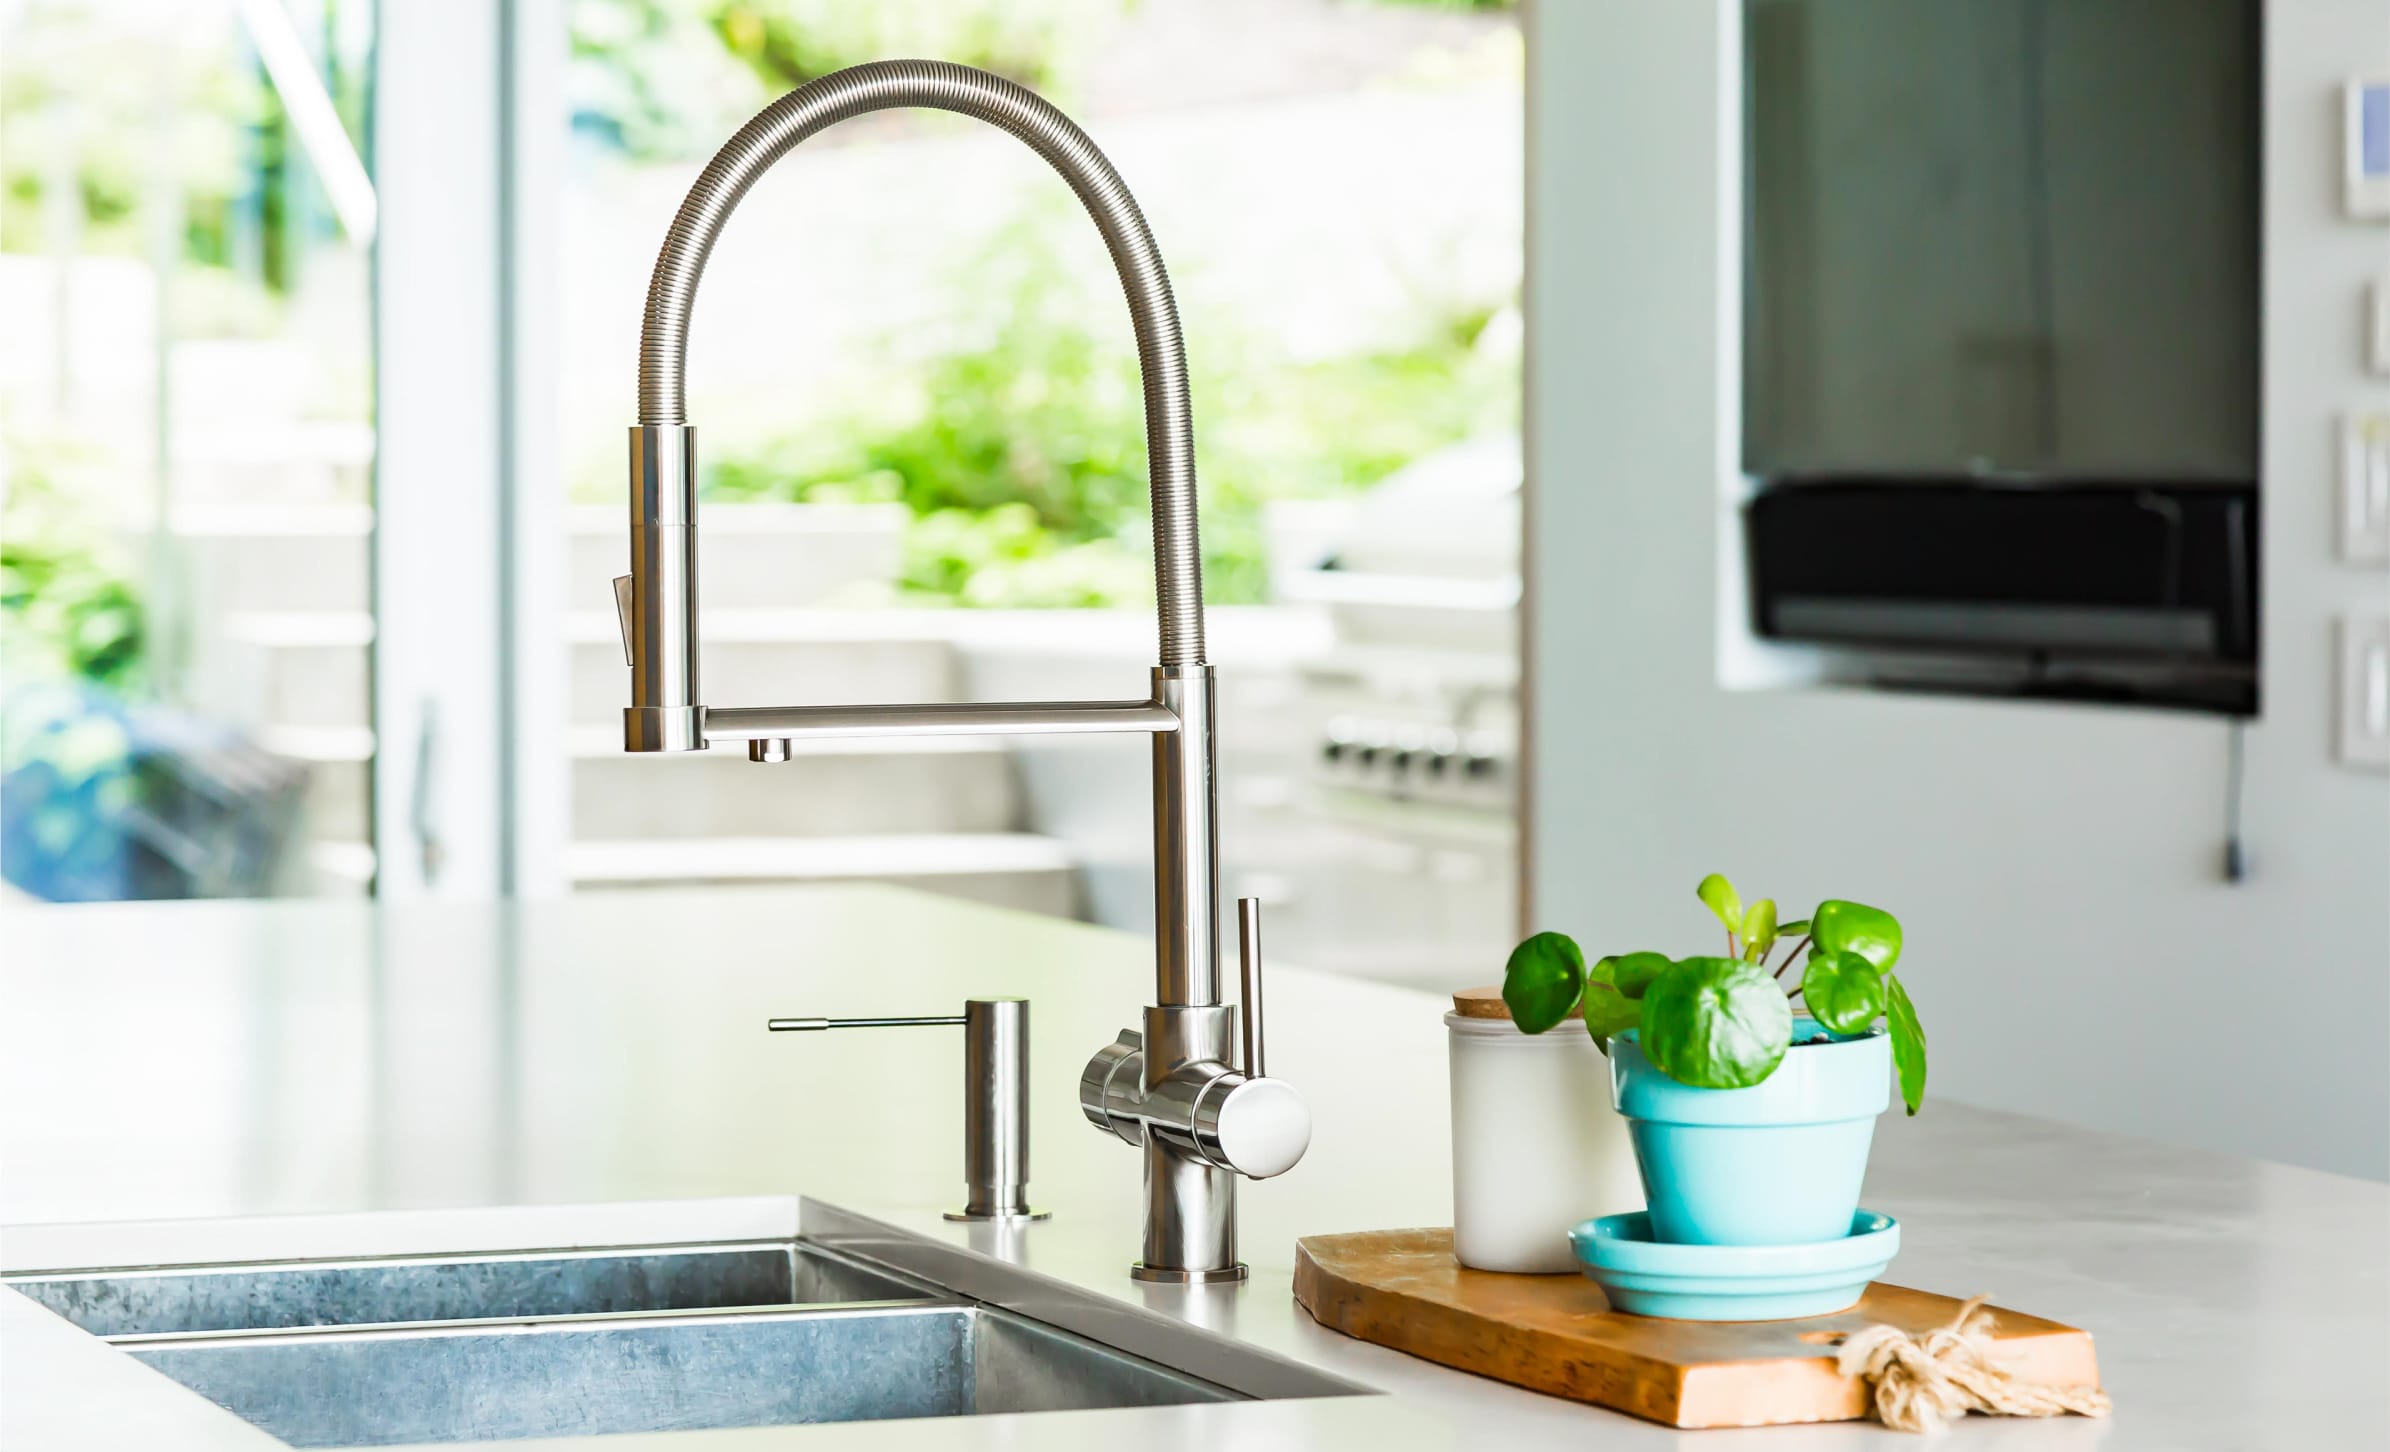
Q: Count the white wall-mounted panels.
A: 4